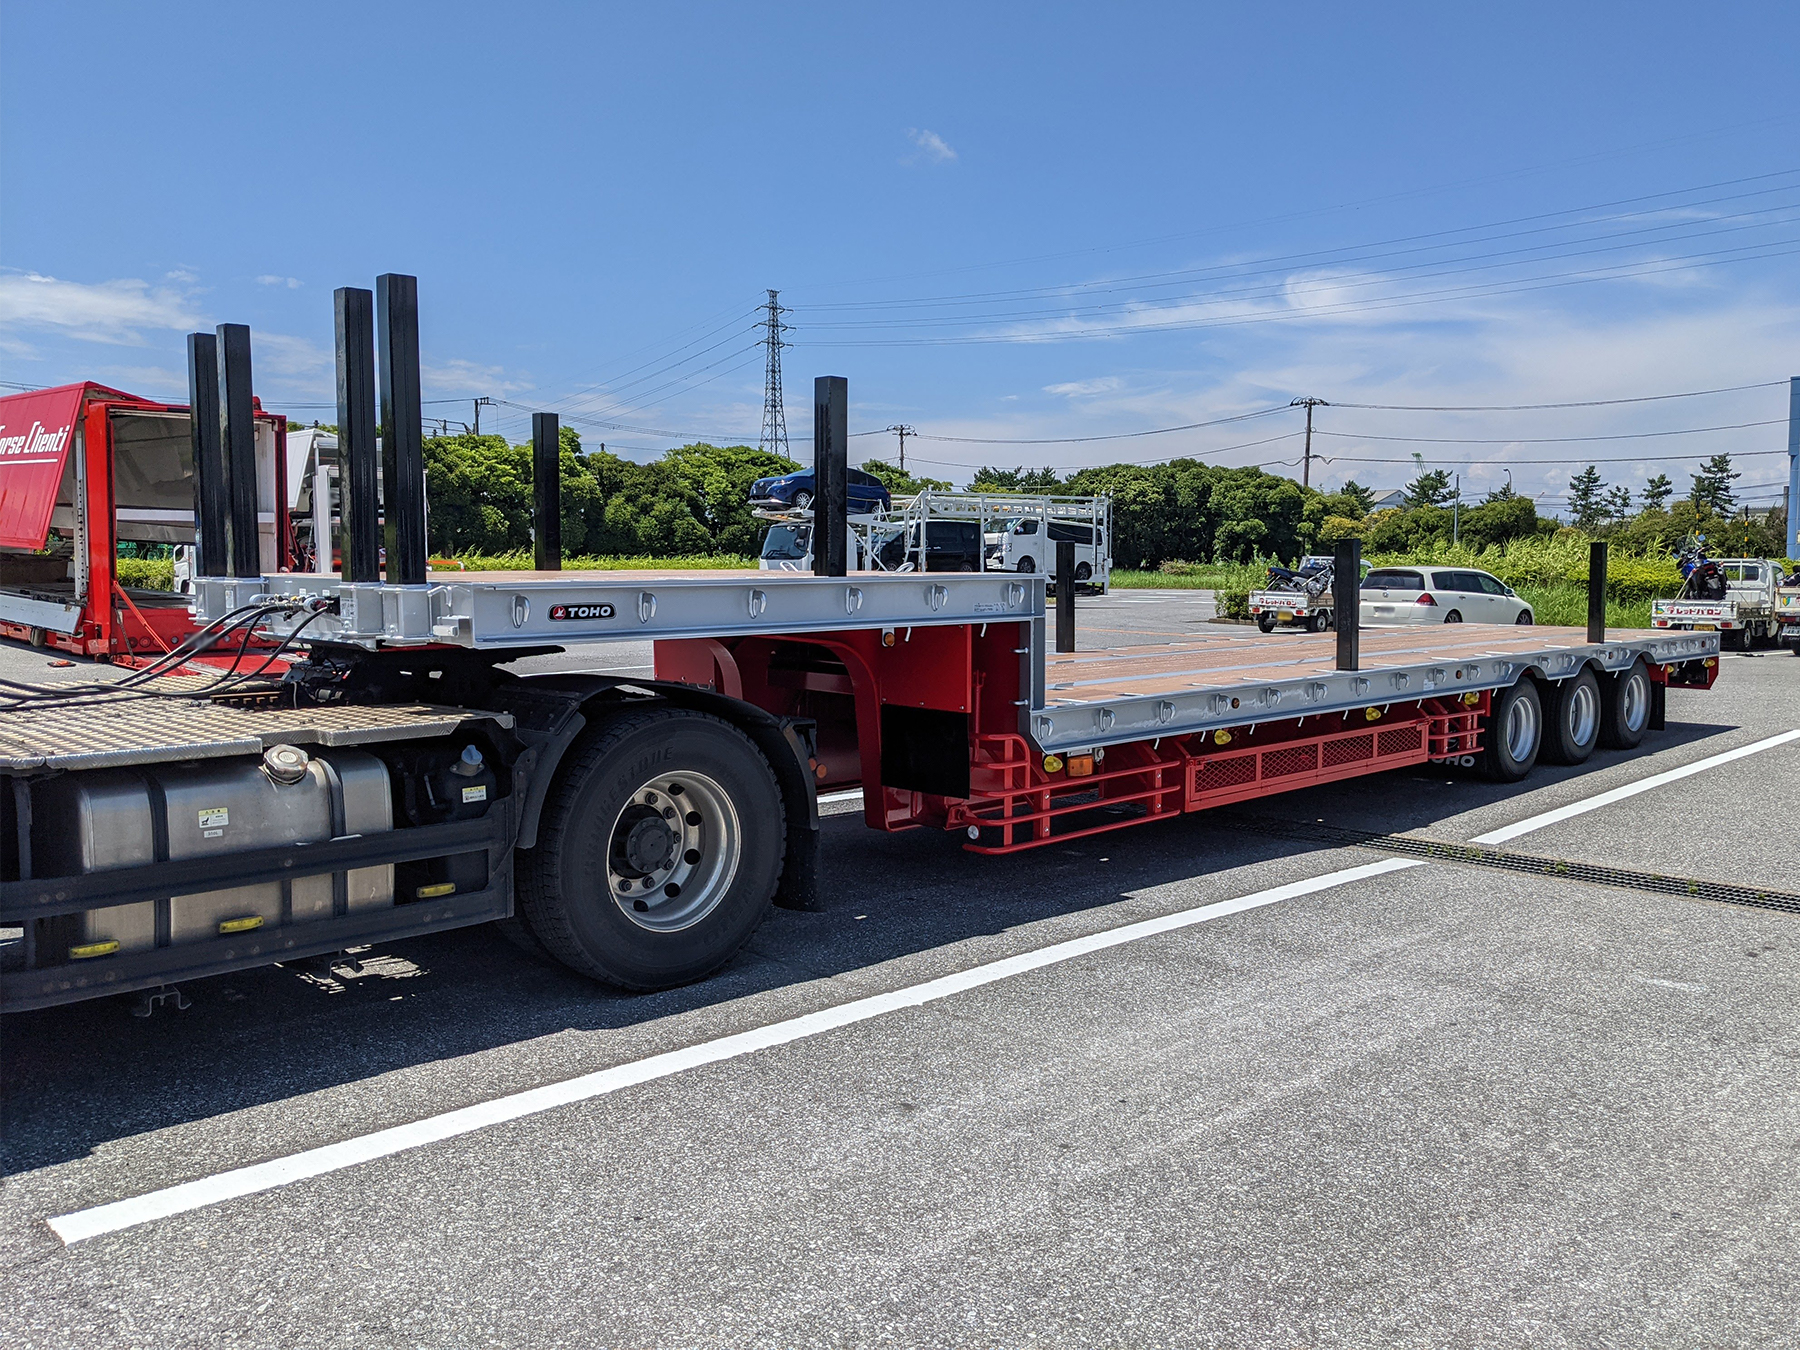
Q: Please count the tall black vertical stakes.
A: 9